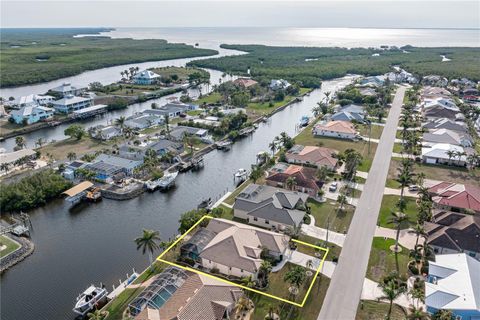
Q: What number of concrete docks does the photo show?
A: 2